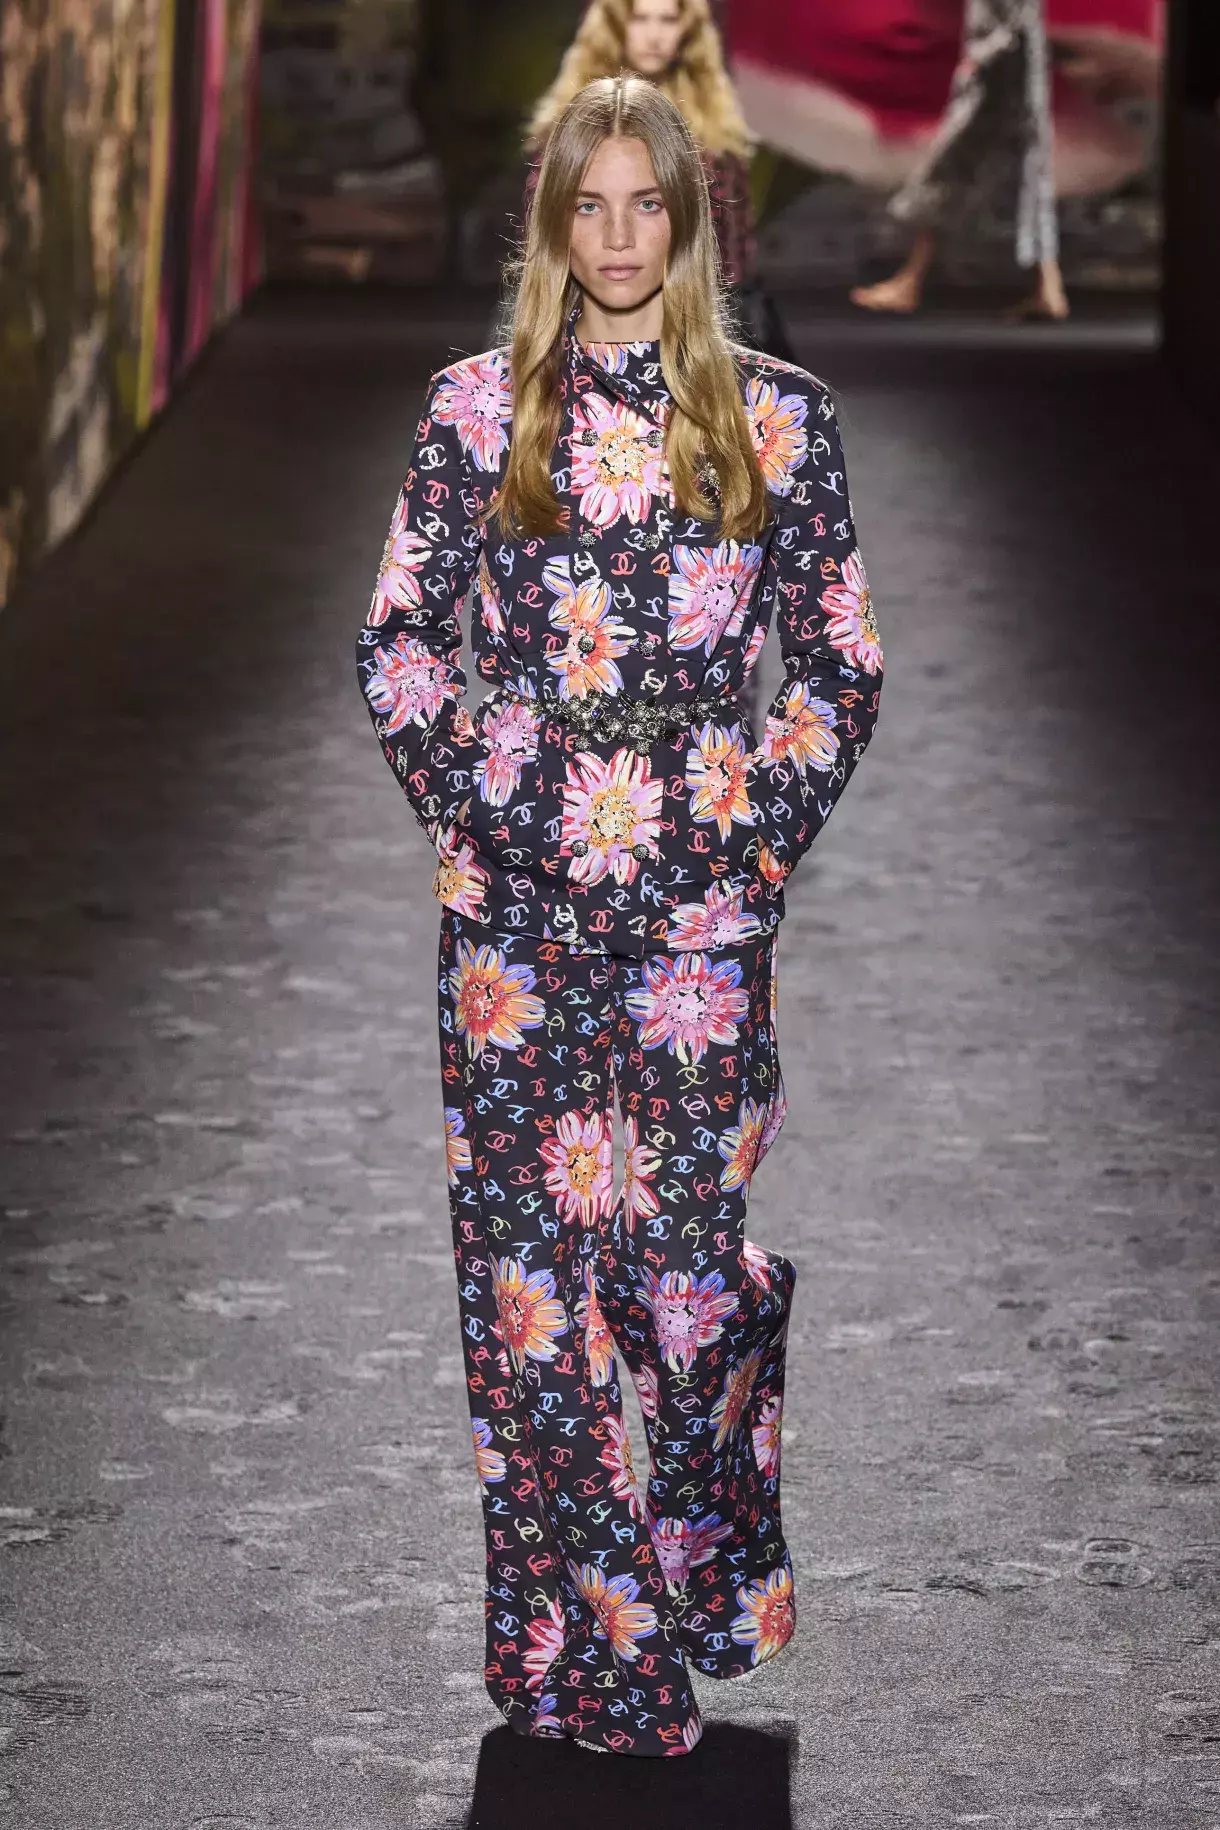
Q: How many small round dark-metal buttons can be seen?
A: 10